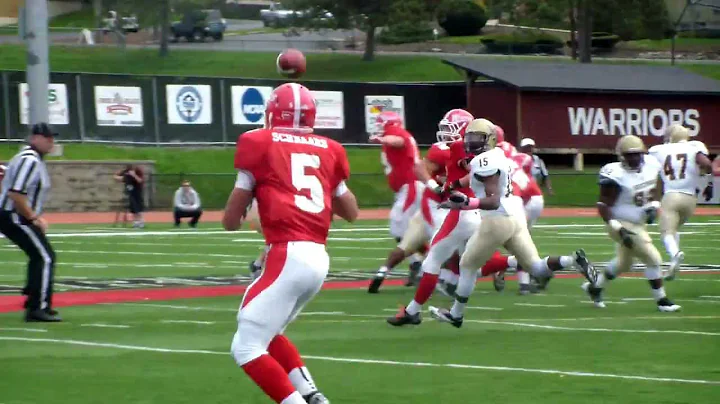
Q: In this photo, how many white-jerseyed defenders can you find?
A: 3